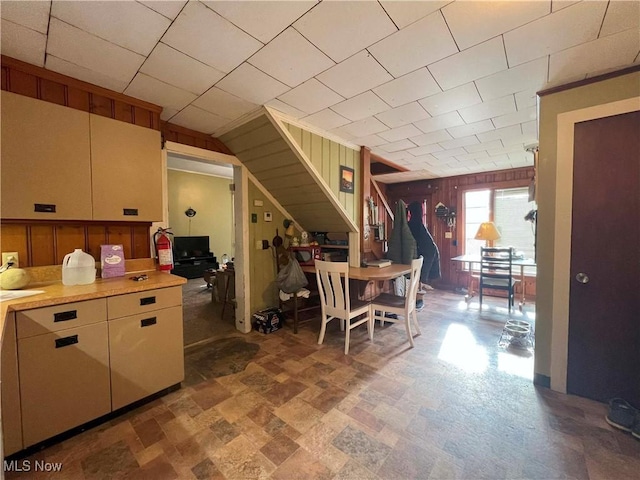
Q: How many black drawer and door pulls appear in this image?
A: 6